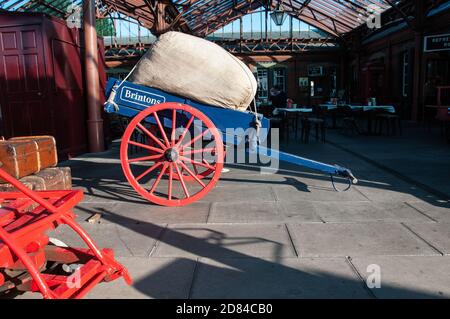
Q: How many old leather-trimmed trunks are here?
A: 2